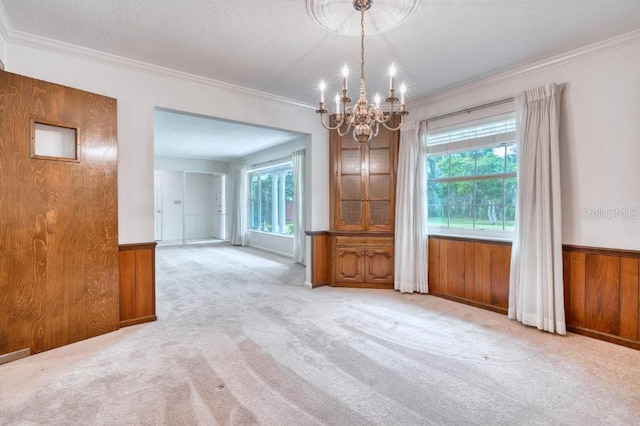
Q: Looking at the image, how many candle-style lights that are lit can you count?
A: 6